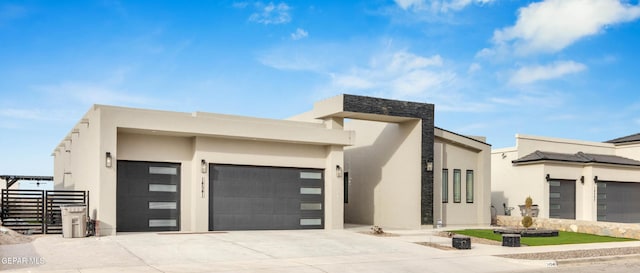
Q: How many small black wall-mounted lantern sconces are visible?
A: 7